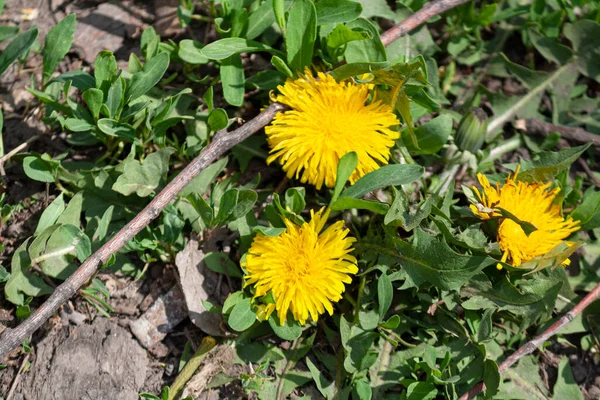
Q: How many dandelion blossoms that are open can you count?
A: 3